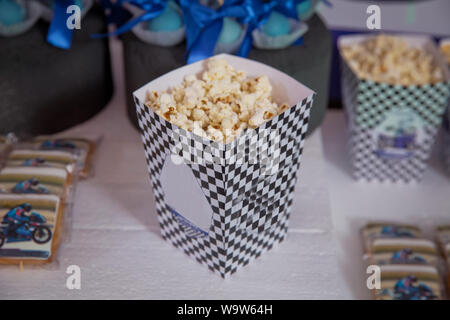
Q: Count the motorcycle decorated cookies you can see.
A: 7